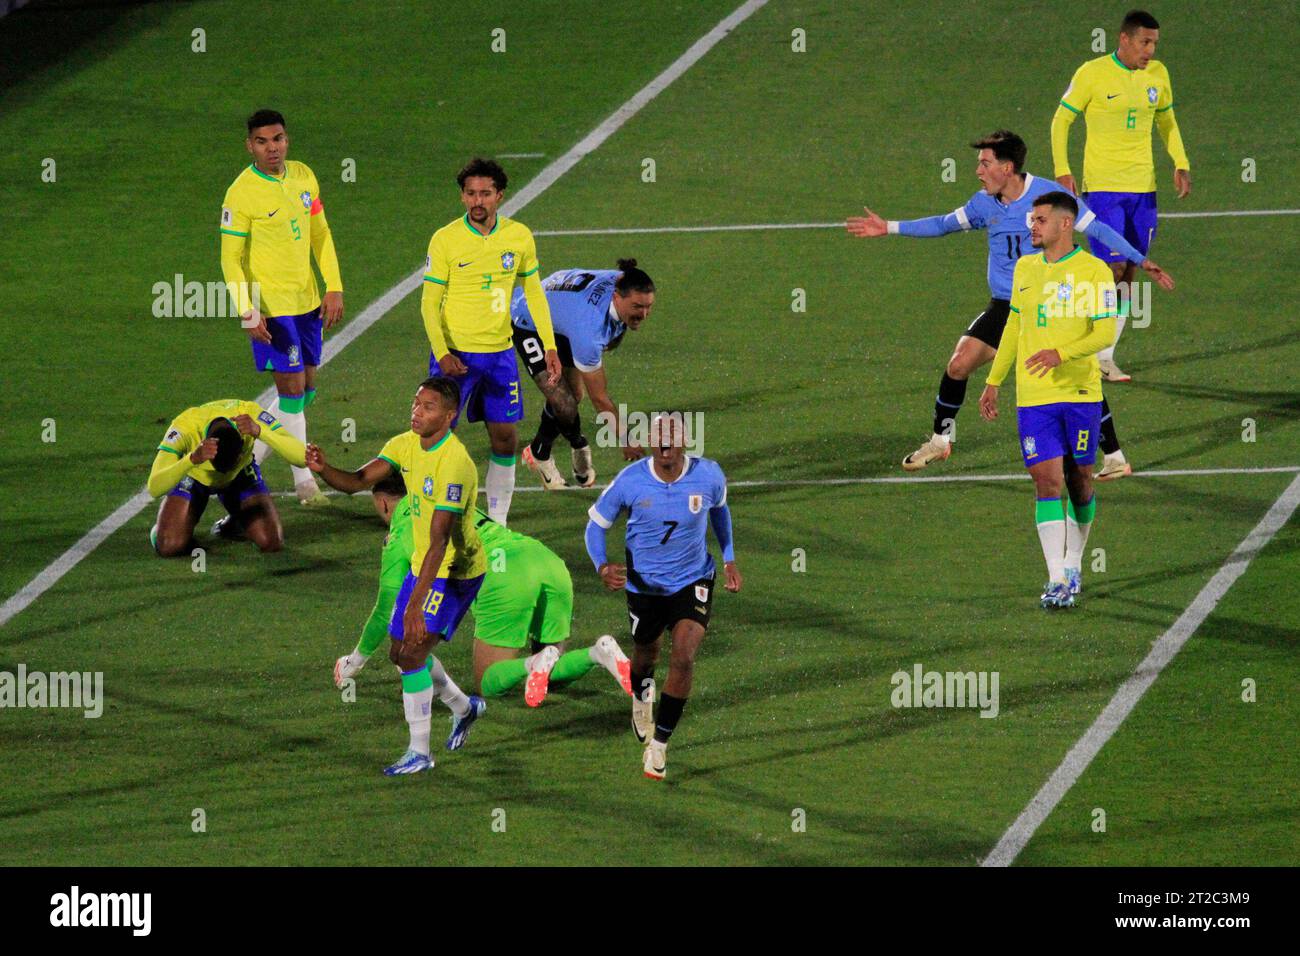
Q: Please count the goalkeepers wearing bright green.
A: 1